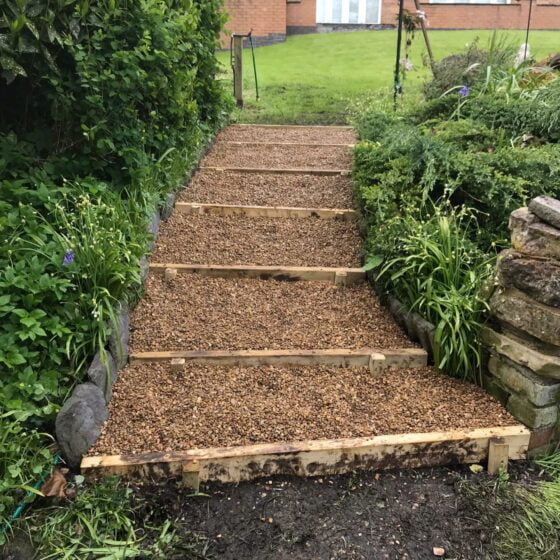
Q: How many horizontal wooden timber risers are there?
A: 7